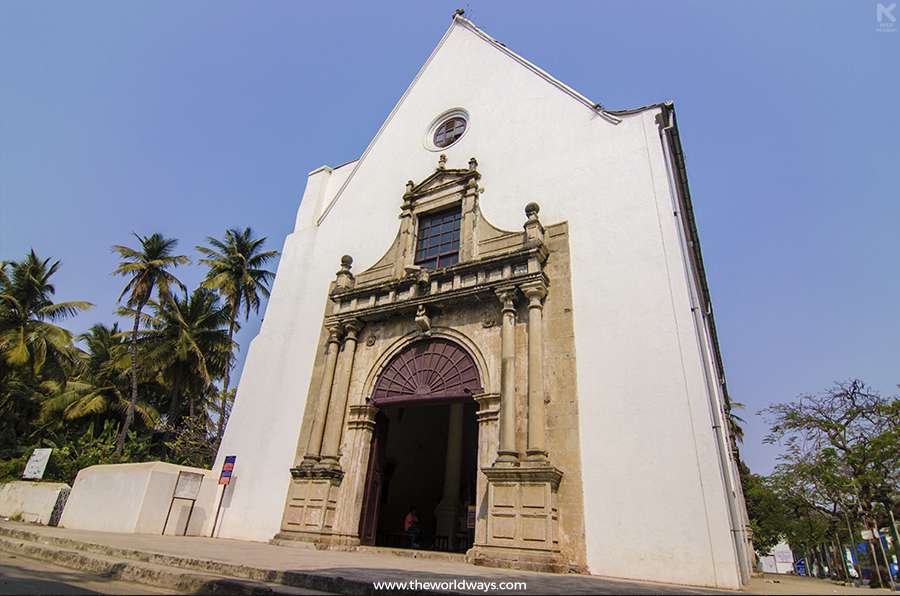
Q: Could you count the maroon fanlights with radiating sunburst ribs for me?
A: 1